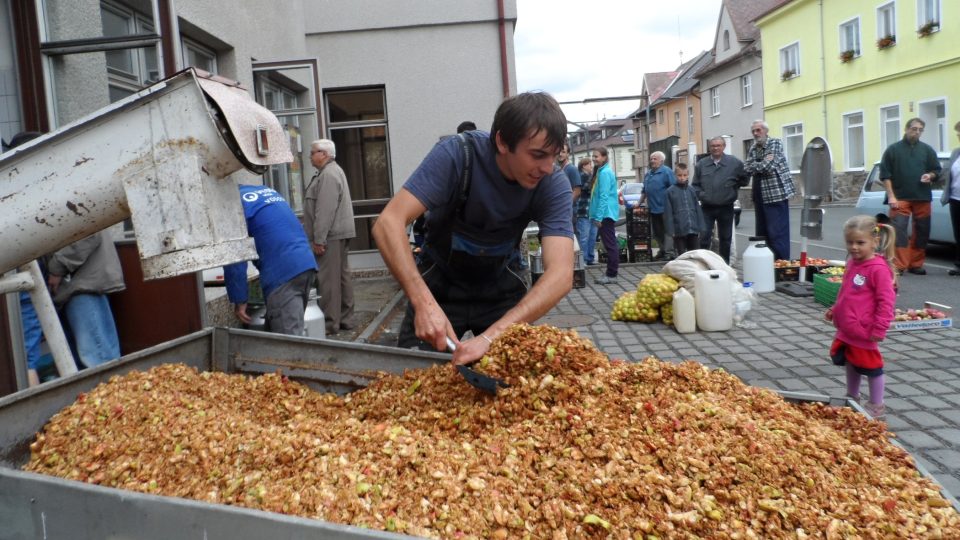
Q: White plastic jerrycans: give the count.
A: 3